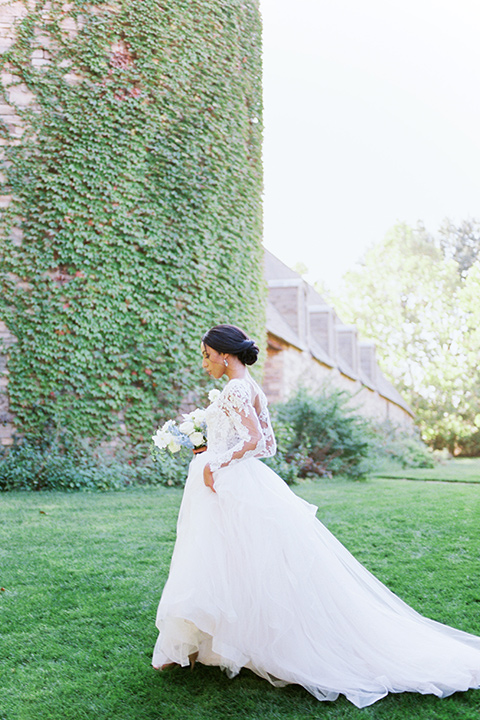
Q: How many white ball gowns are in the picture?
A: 1